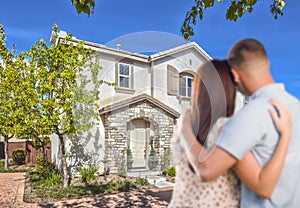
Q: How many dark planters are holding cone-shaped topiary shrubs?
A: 2